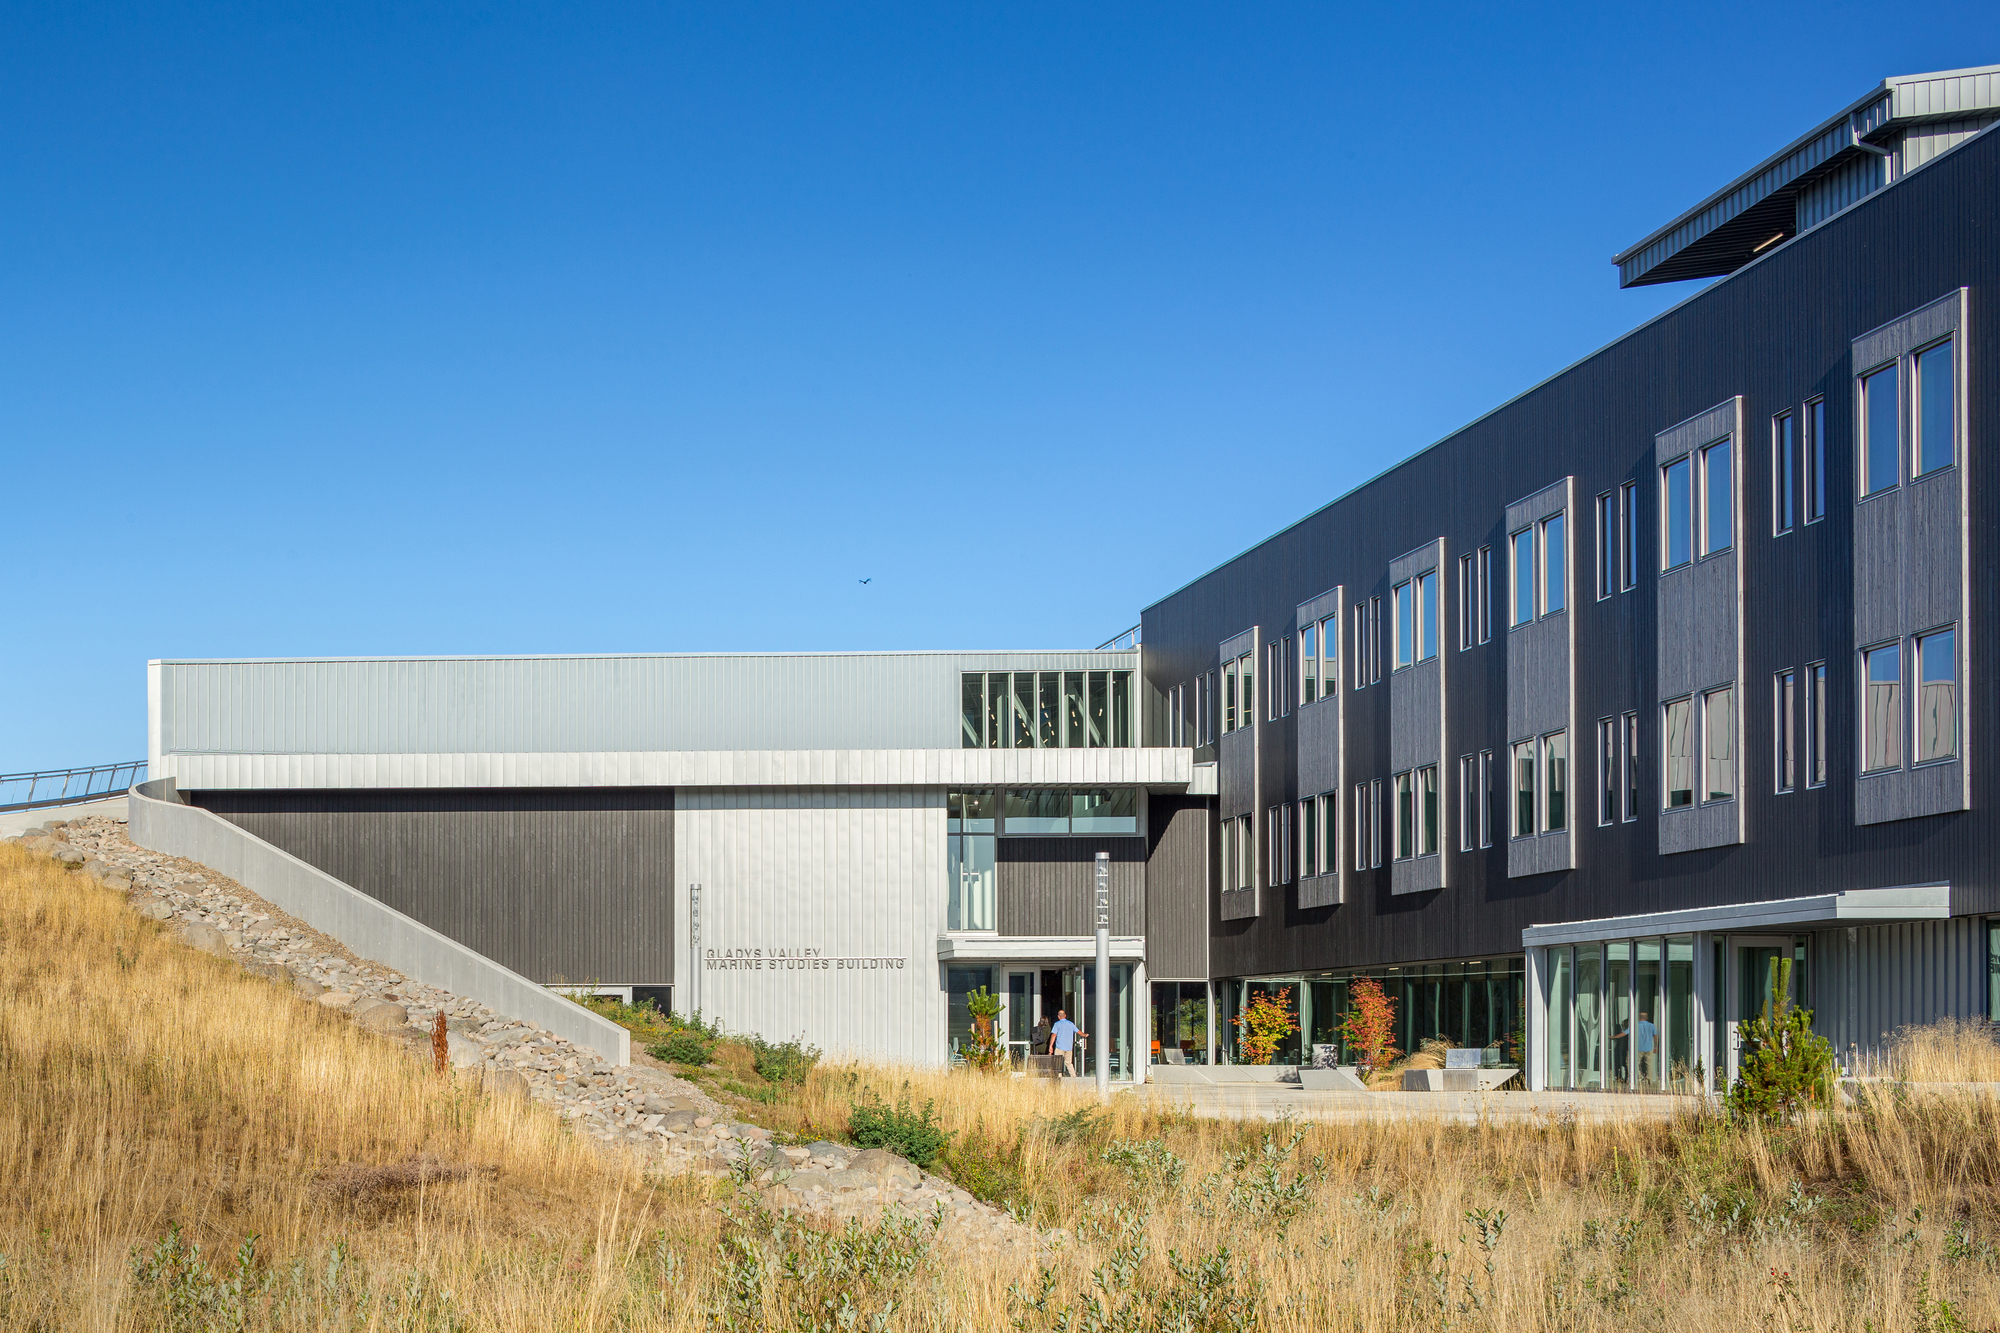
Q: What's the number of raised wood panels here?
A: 6